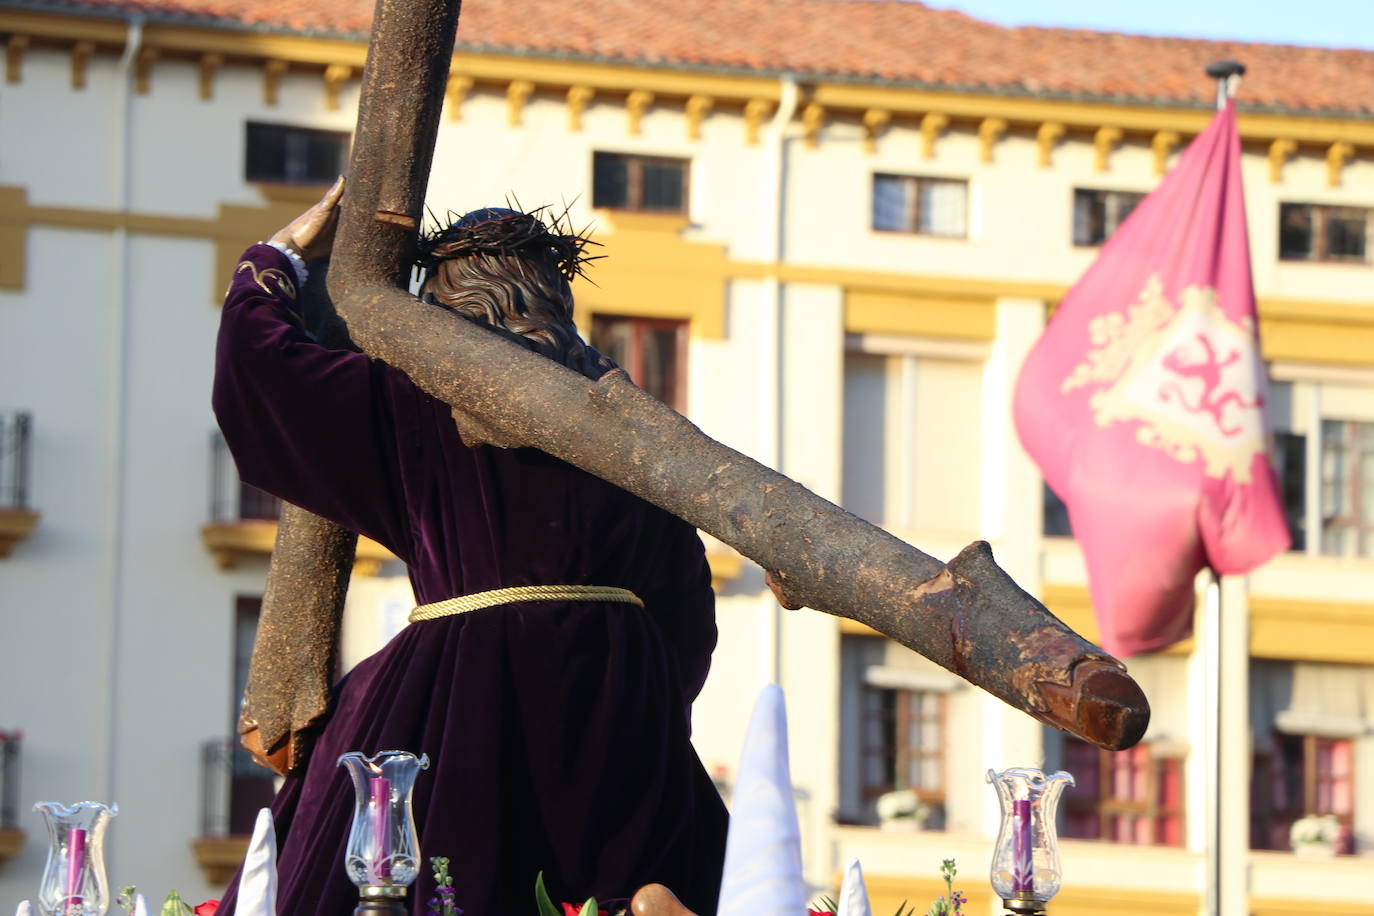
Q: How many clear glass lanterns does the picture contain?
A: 3